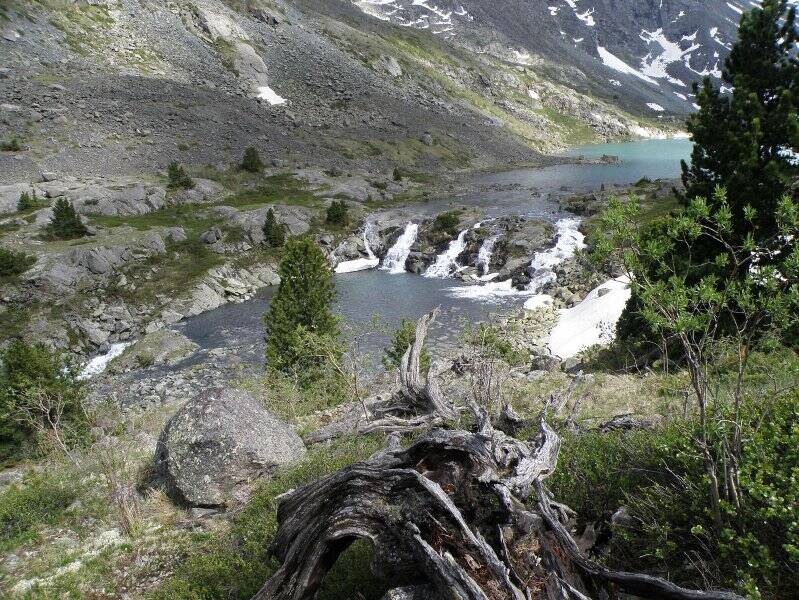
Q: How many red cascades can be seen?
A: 0